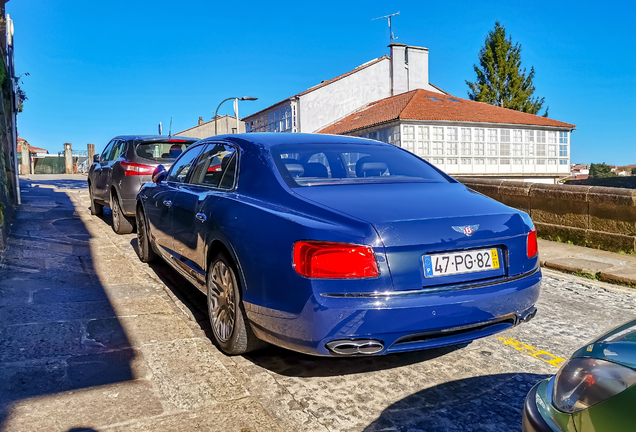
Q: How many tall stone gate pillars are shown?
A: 3